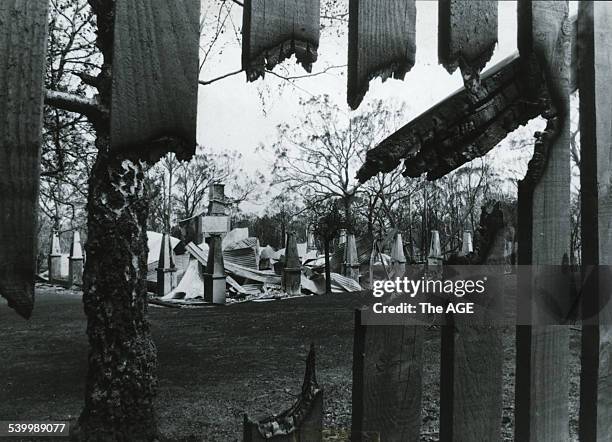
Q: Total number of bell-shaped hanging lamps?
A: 0